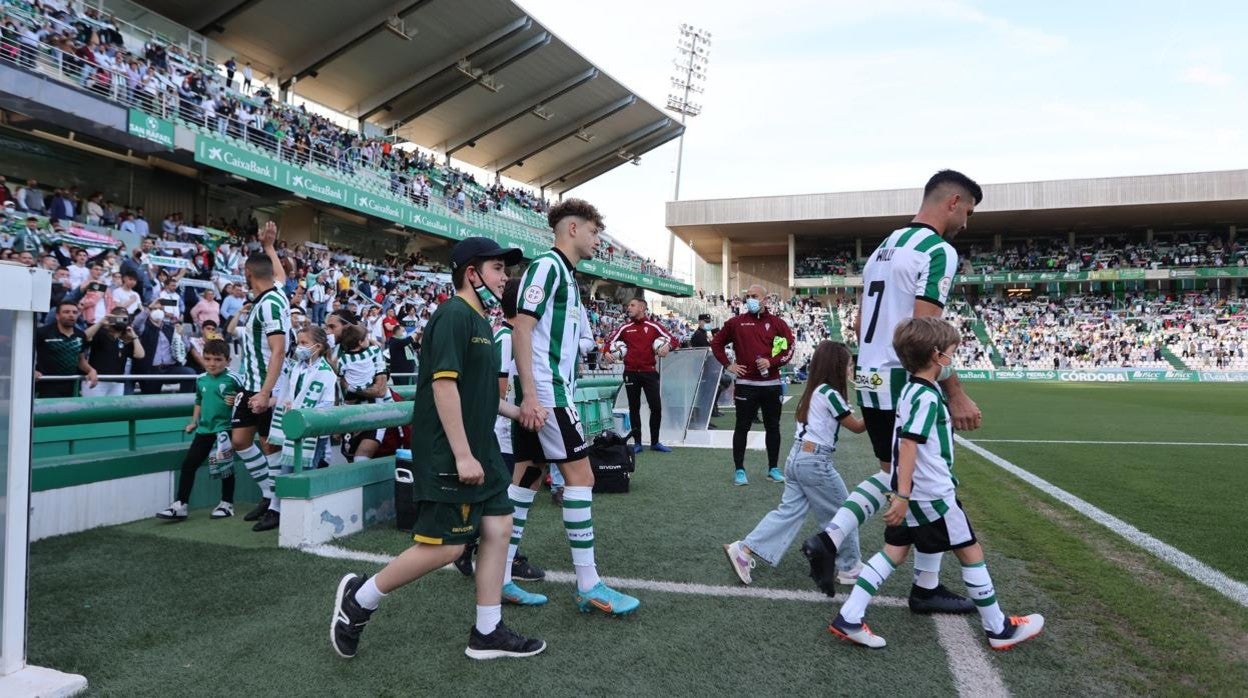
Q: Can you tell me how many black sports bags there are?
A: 1